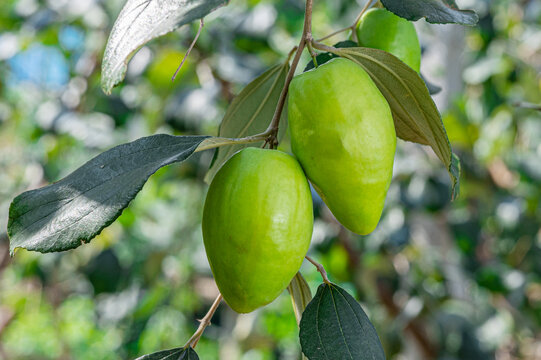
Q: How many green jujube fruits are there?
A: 3